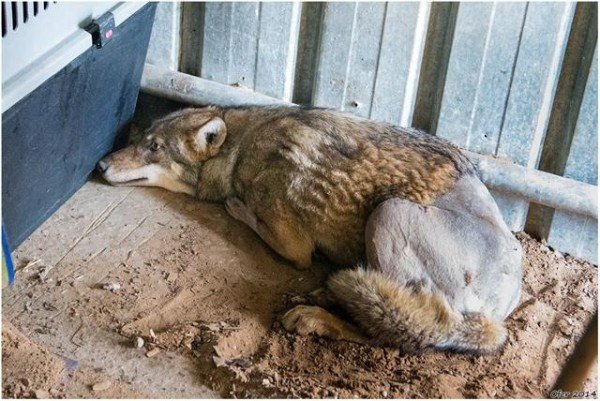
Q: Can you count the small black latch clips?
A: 1